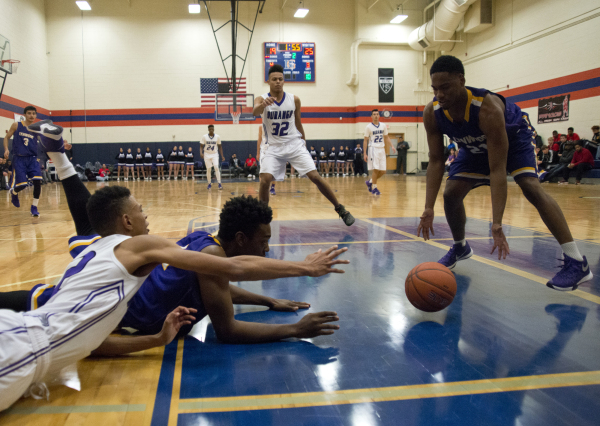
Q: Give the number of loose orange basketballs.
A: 1